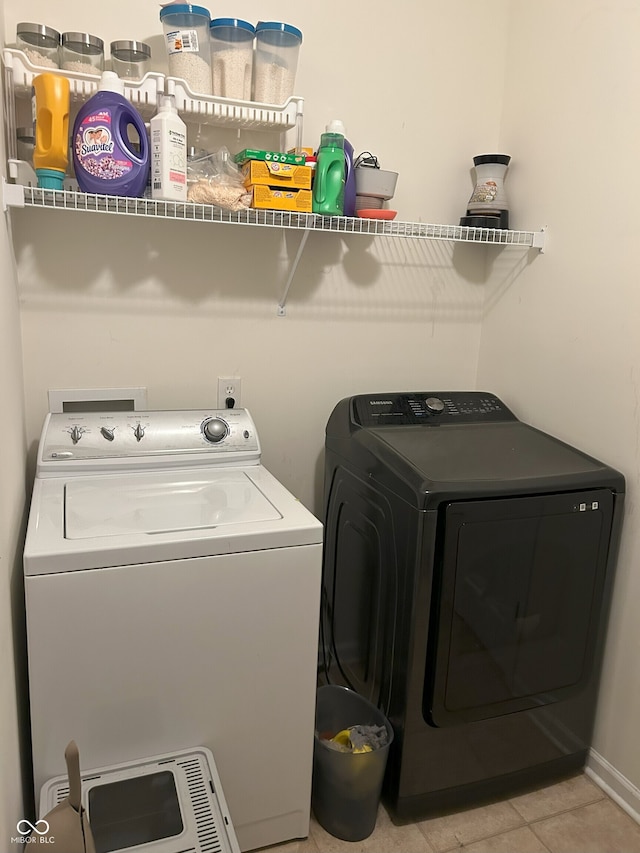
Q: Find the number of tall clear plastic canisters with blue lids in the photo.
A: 3